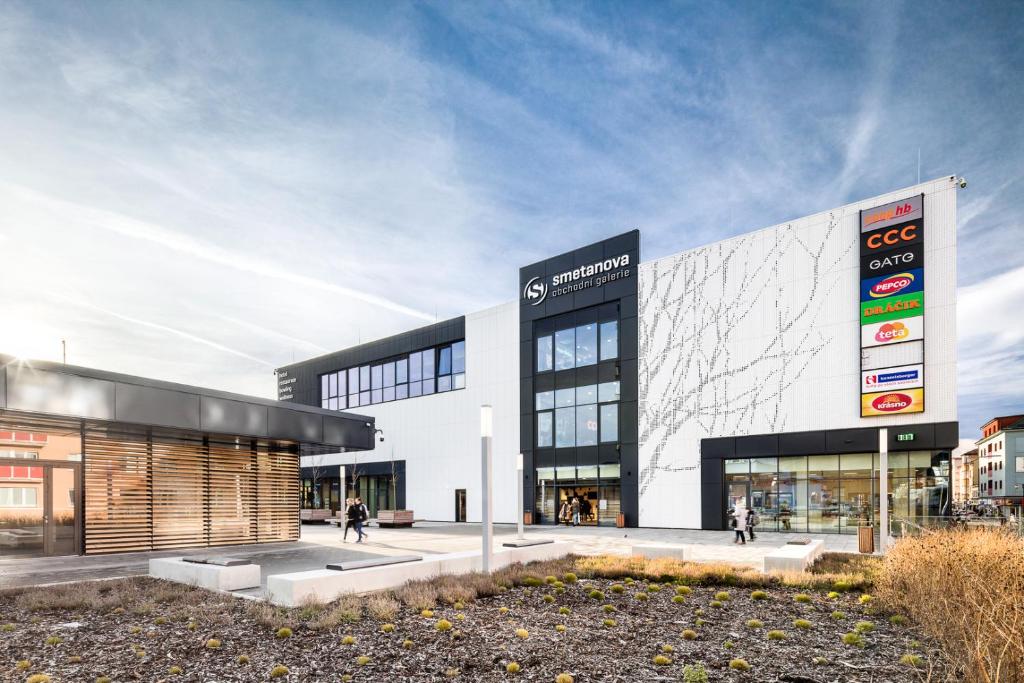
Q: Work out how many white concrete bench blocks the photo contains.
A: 4